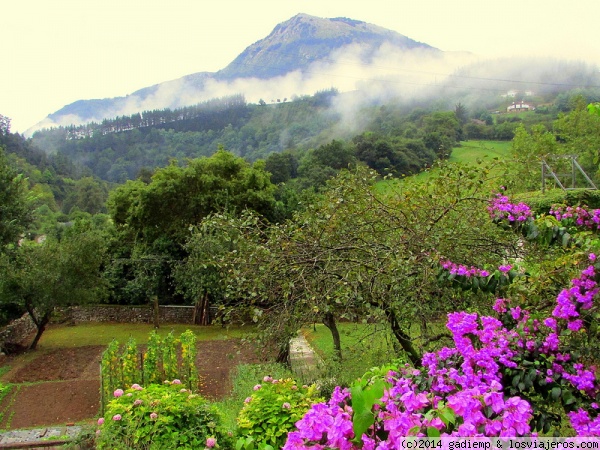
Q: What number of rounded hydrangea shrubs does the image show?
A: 2